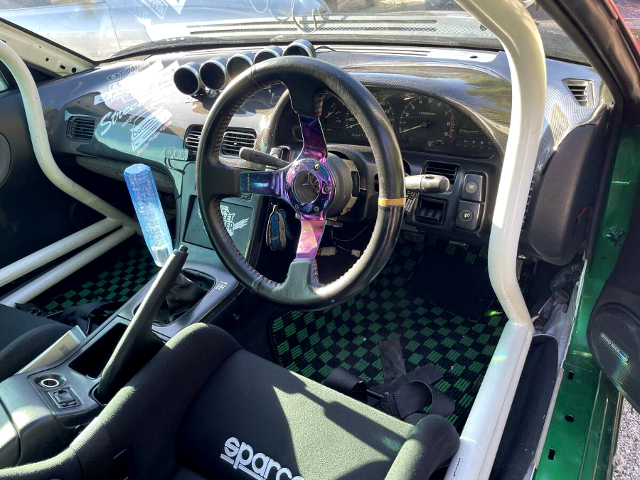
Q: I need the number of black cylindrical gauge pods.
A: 5